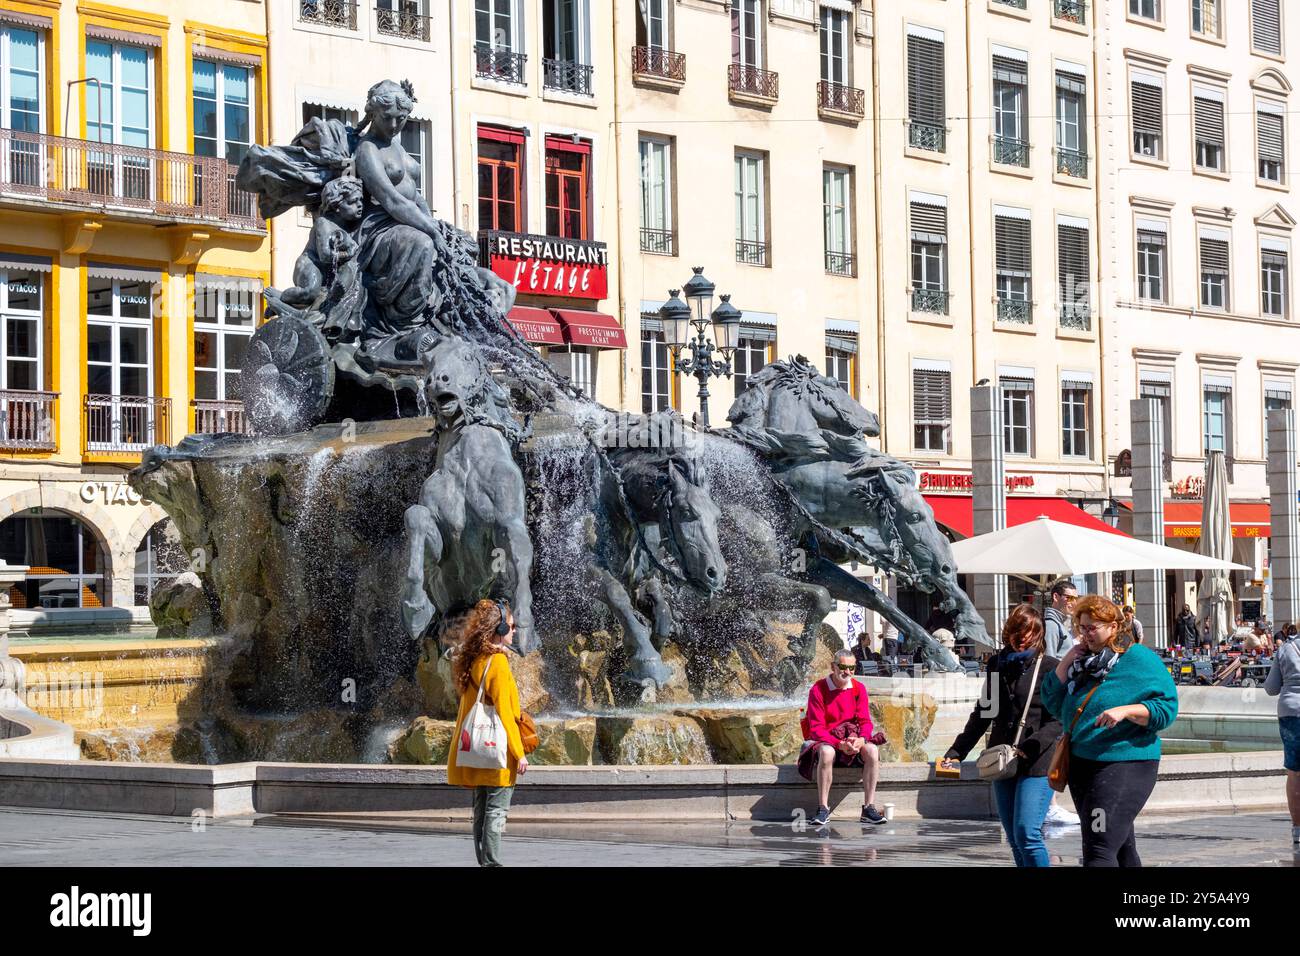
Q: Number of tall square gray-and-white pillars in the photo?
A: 3